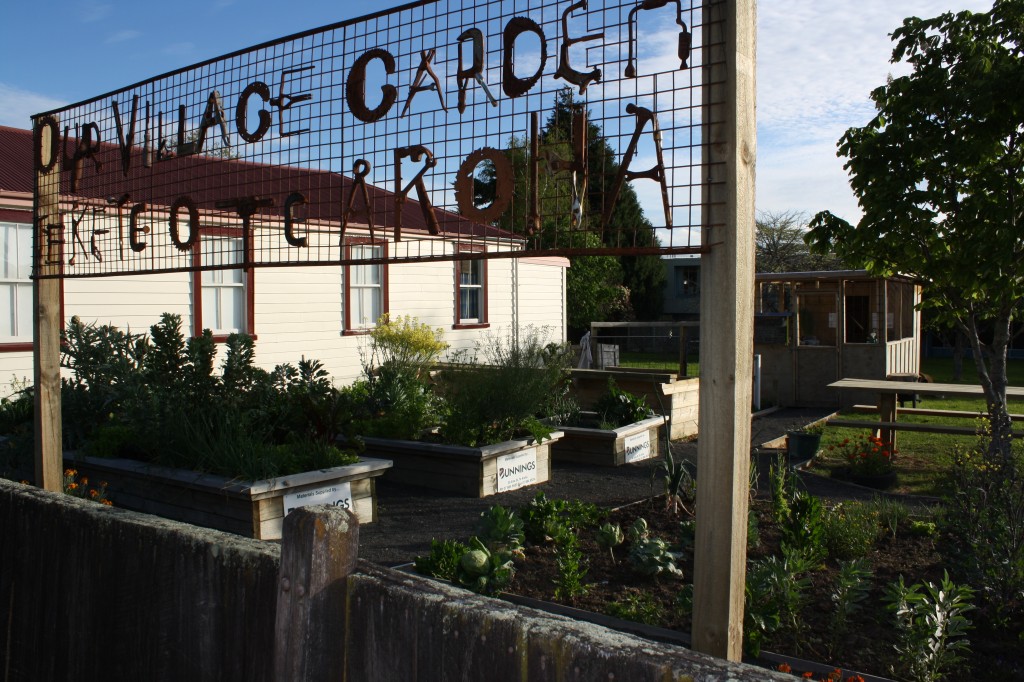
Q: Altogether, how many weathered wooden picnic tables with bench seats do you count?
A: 1